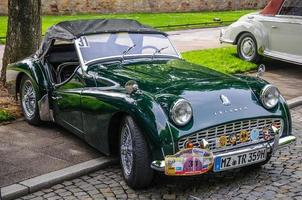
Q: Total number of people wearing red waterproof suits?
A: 0